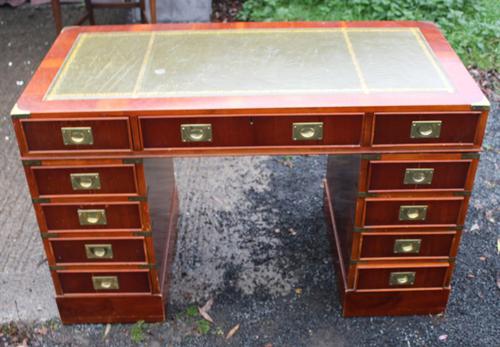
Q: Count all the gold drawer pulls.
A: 12